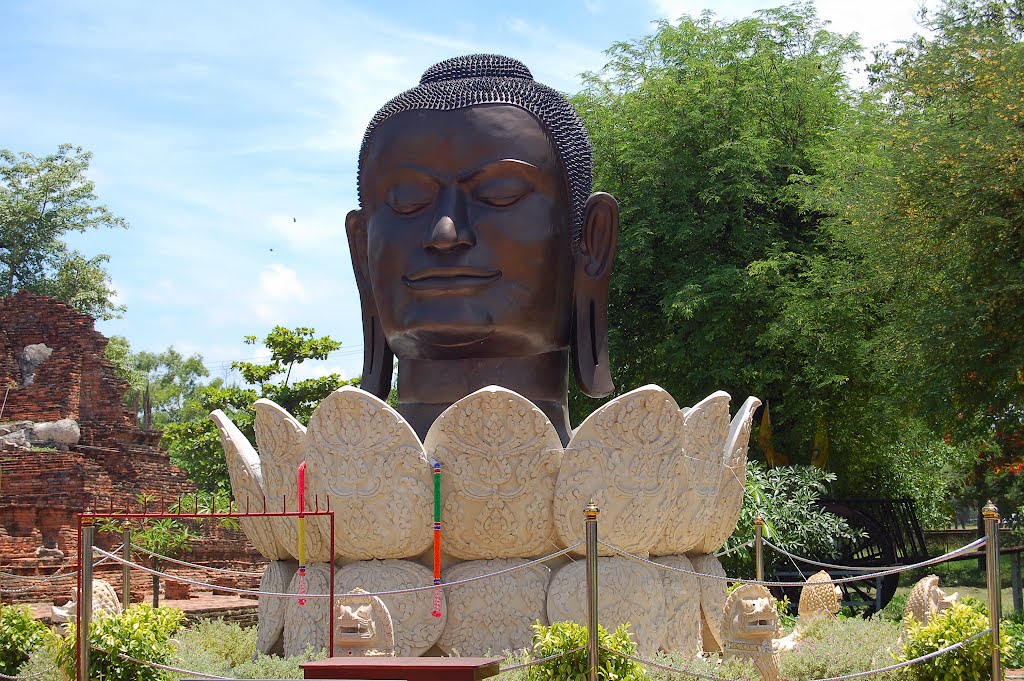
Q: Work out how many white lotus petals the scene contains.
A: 14